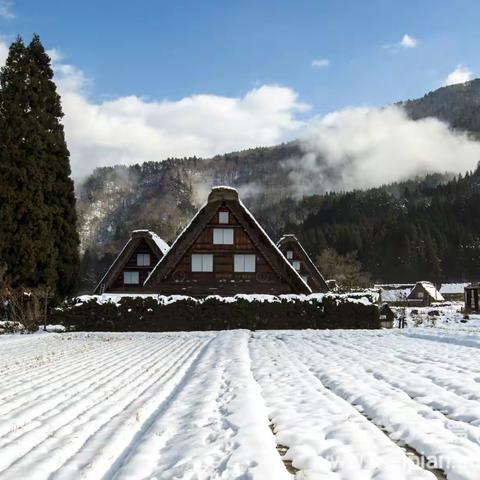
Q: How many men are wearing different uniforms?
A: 0